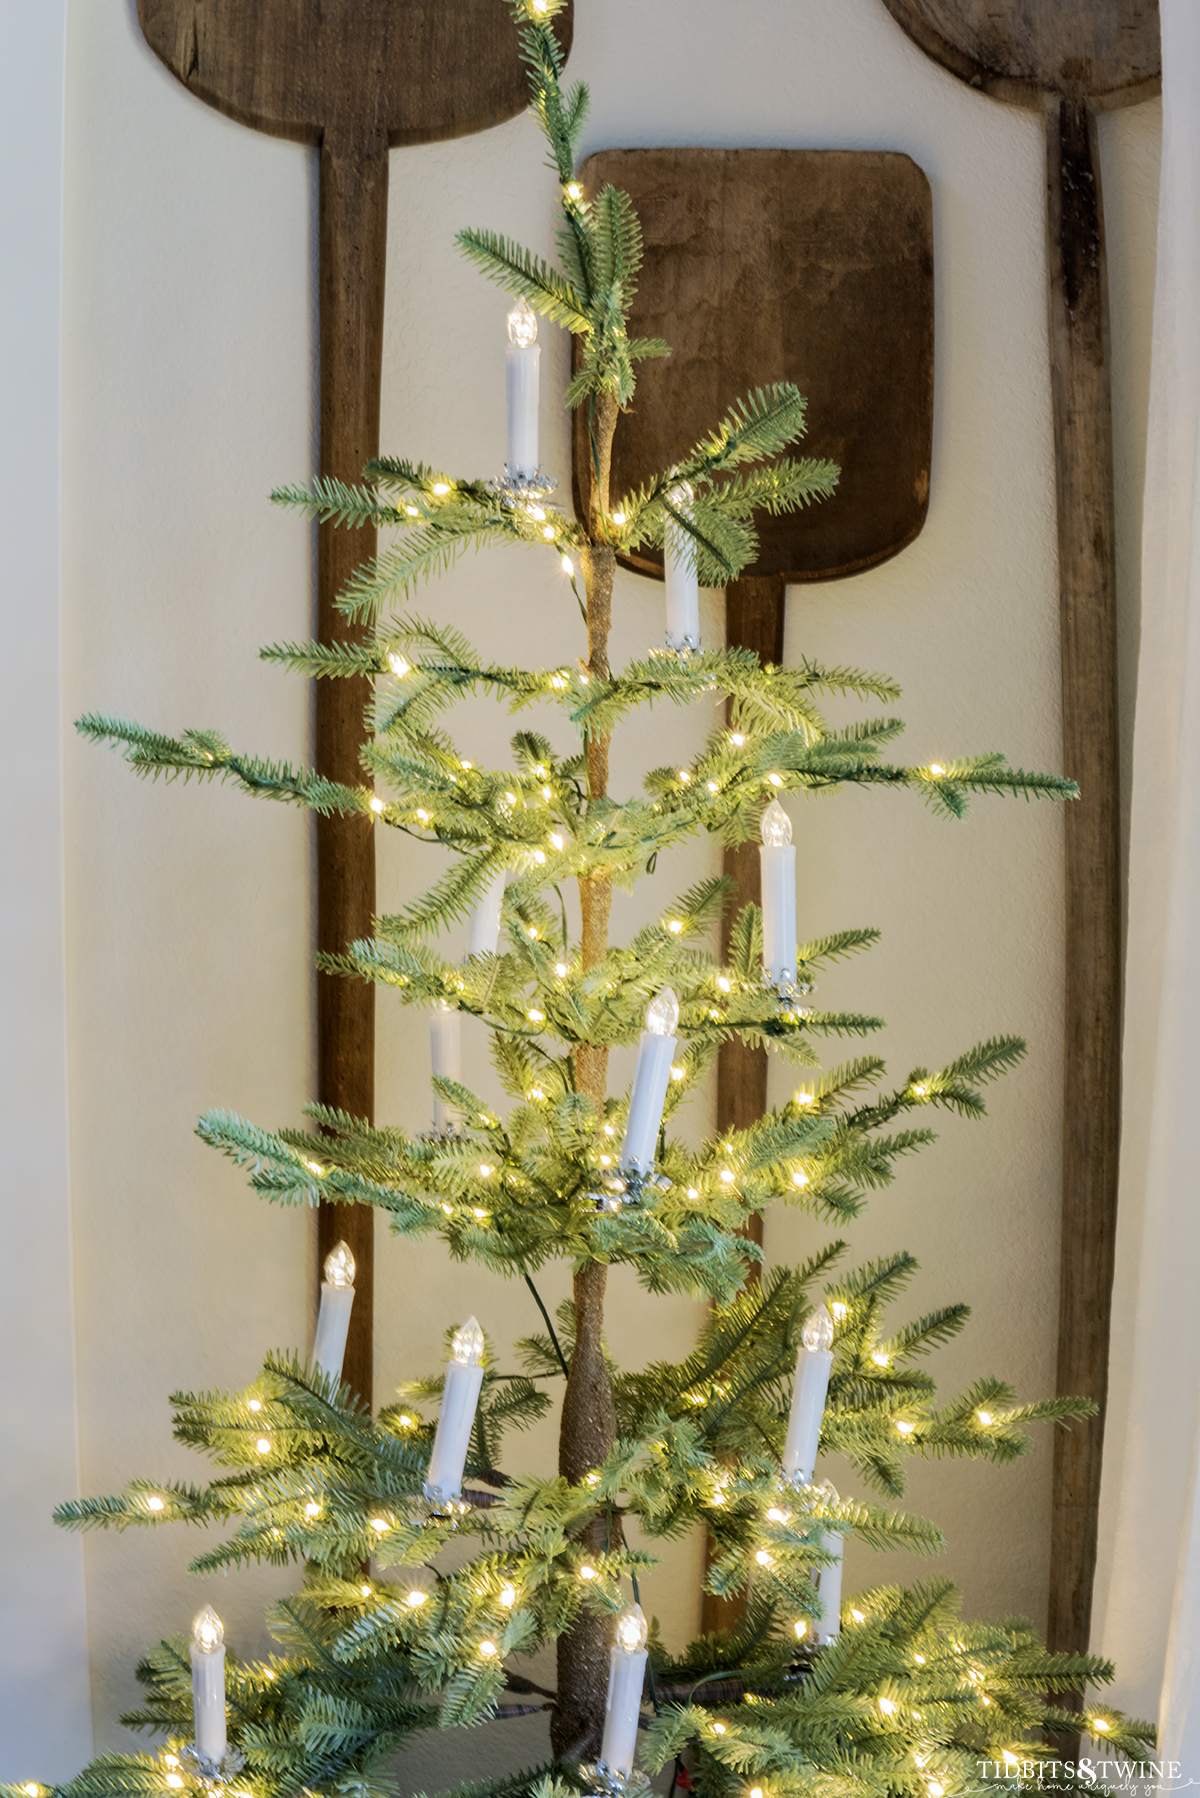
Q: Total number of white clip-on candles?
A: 12